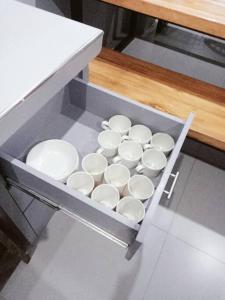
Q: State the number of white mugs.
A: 12